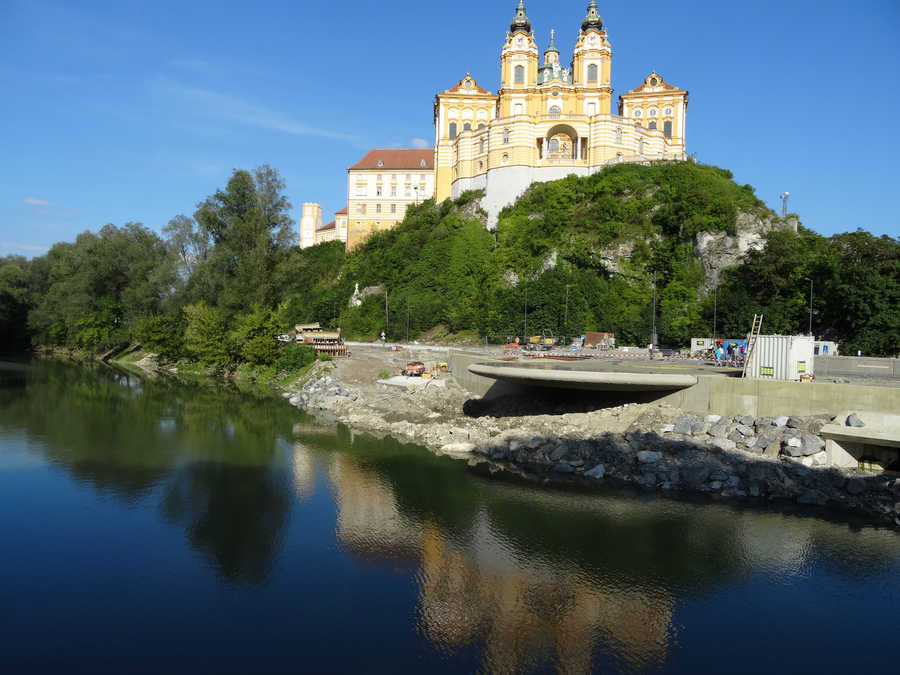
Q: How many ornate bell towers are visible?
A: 2